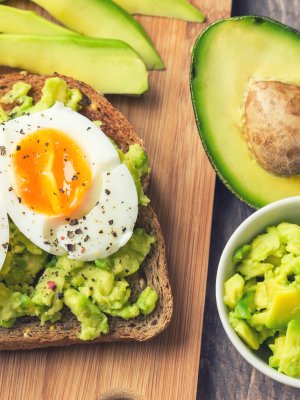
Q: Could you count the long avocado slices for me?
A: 4